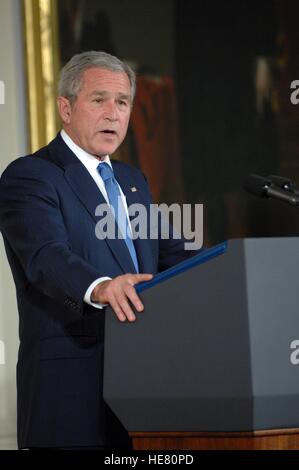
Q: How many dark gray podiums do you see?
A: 1